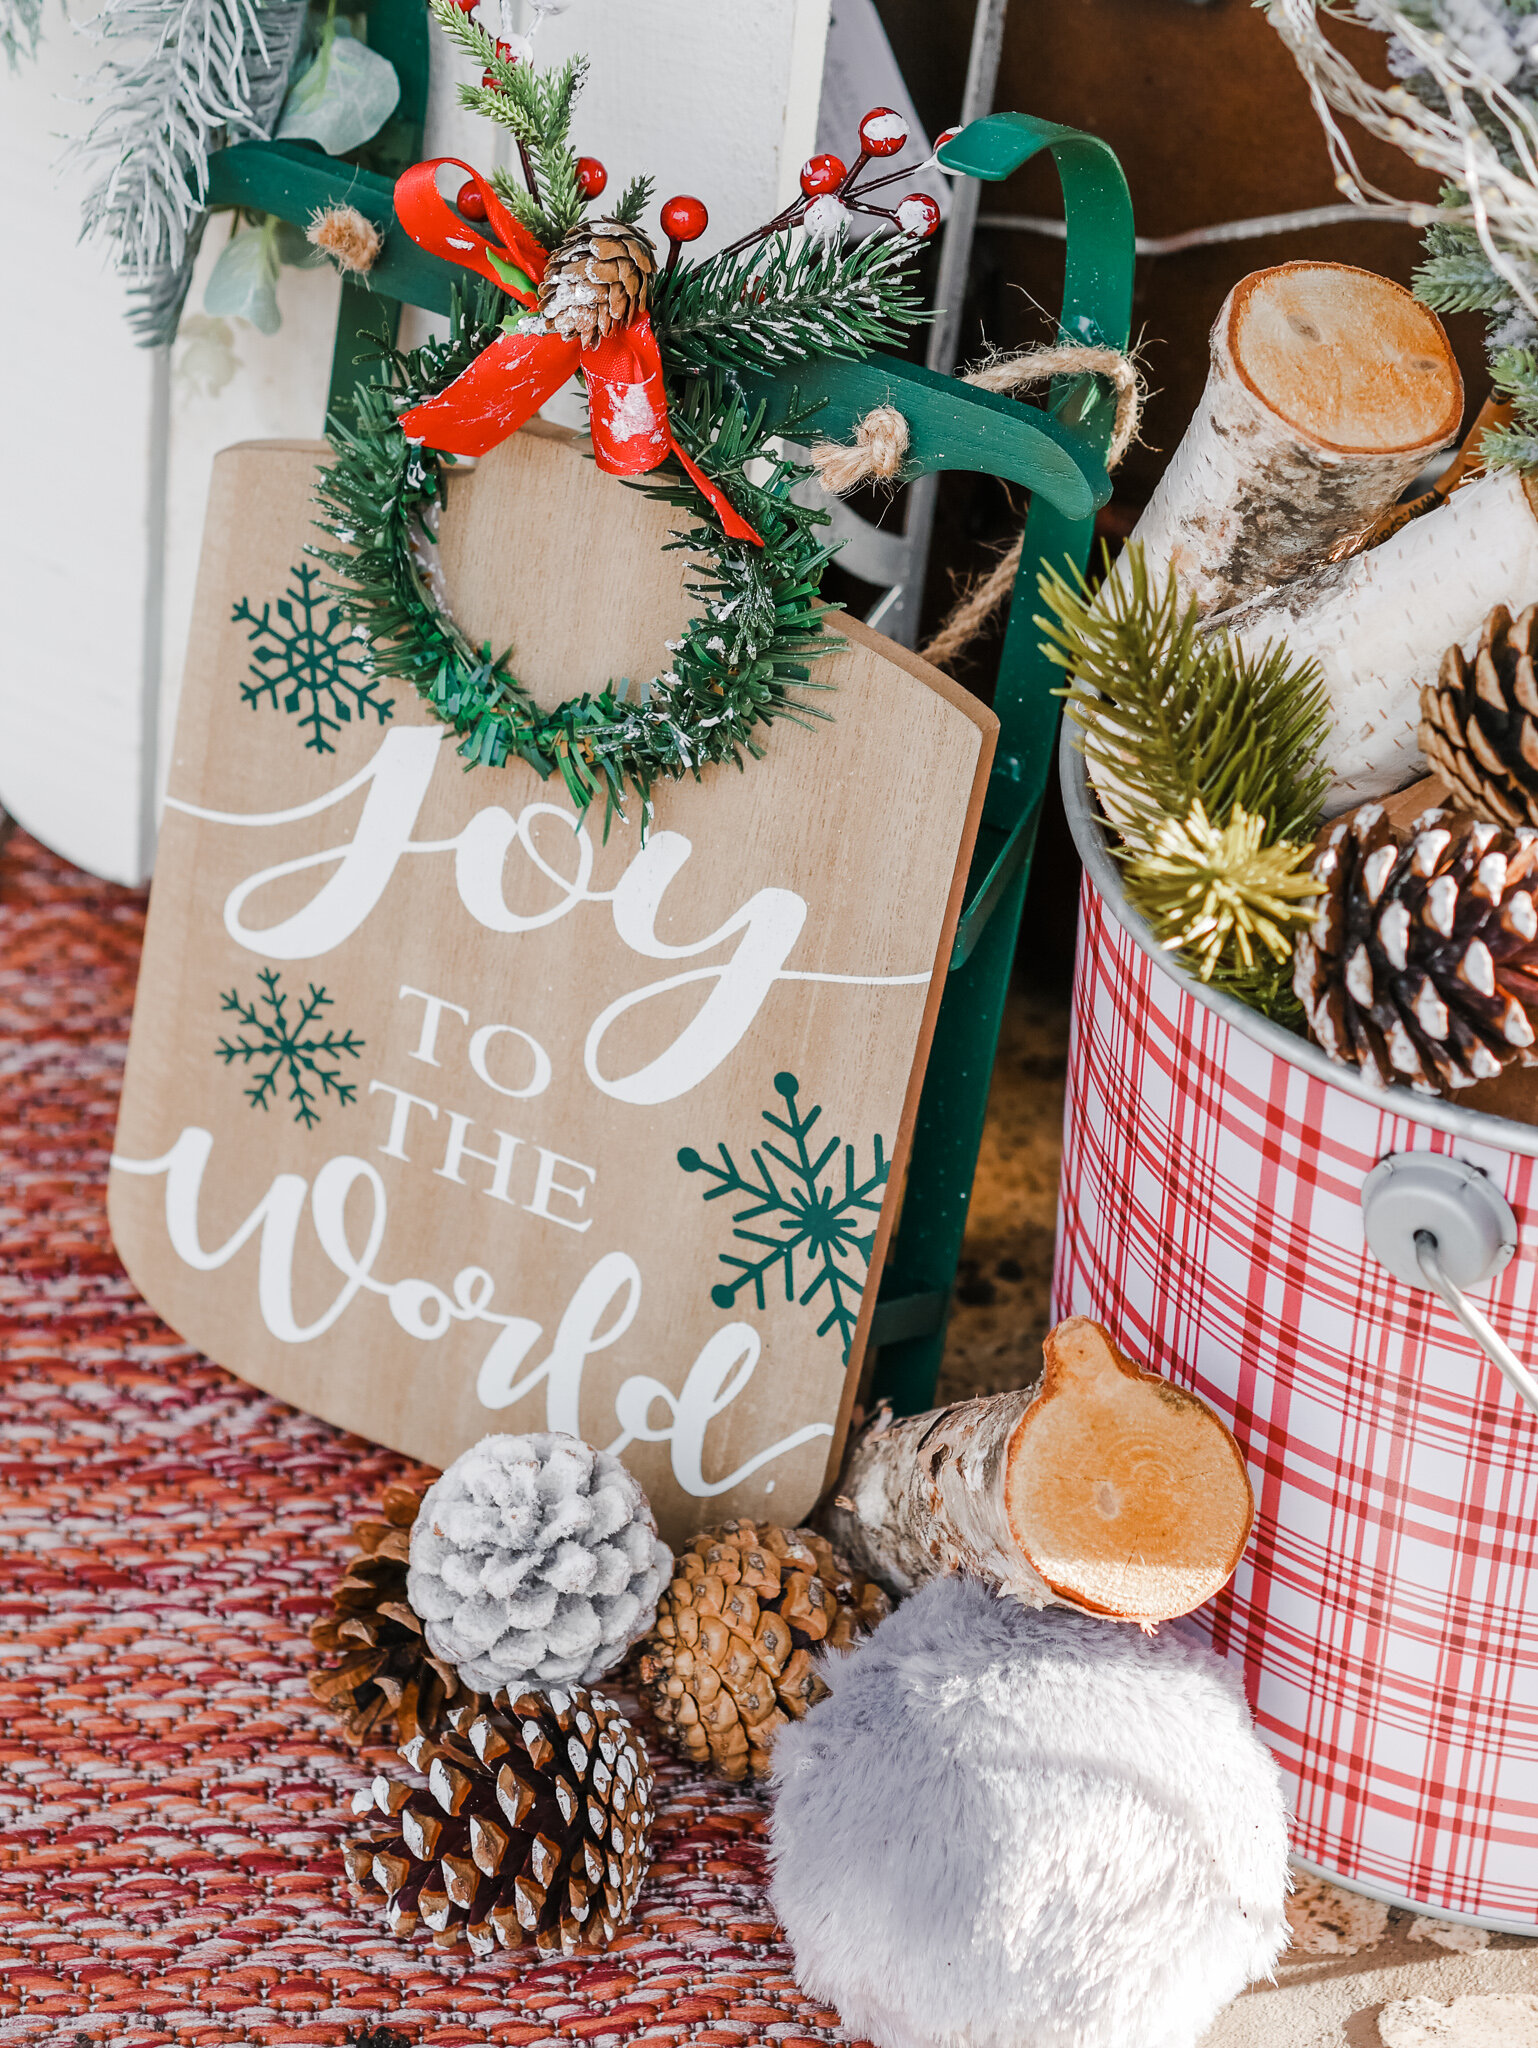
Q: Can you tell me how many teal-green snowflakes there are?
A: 3